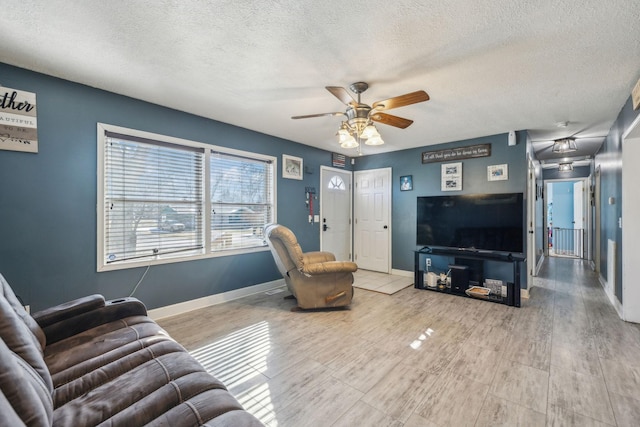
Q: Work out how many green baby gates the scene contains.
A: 0